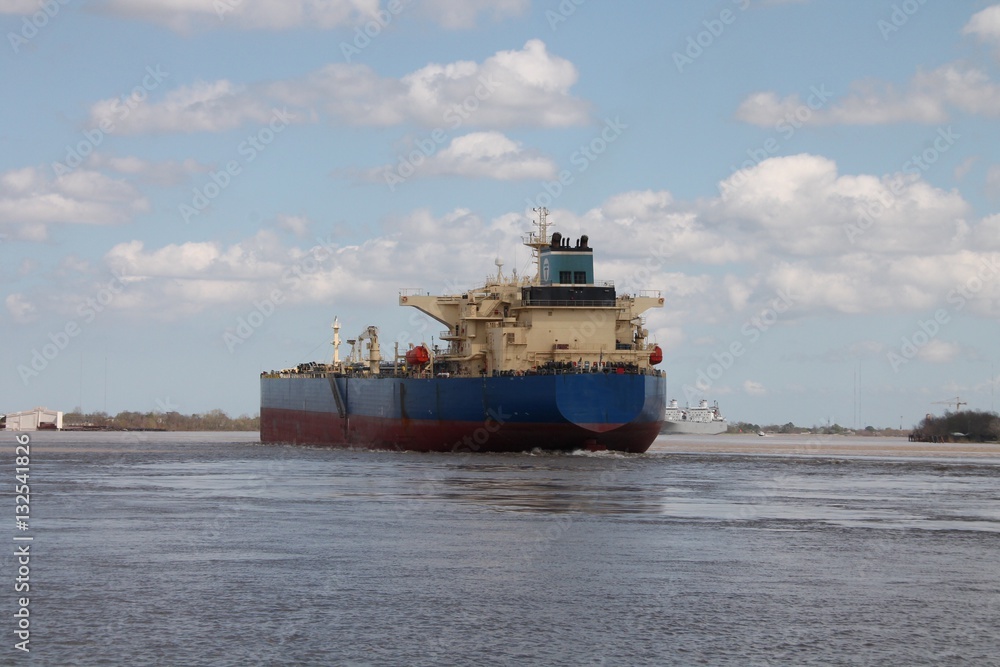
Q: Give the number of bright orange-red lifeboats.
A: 2